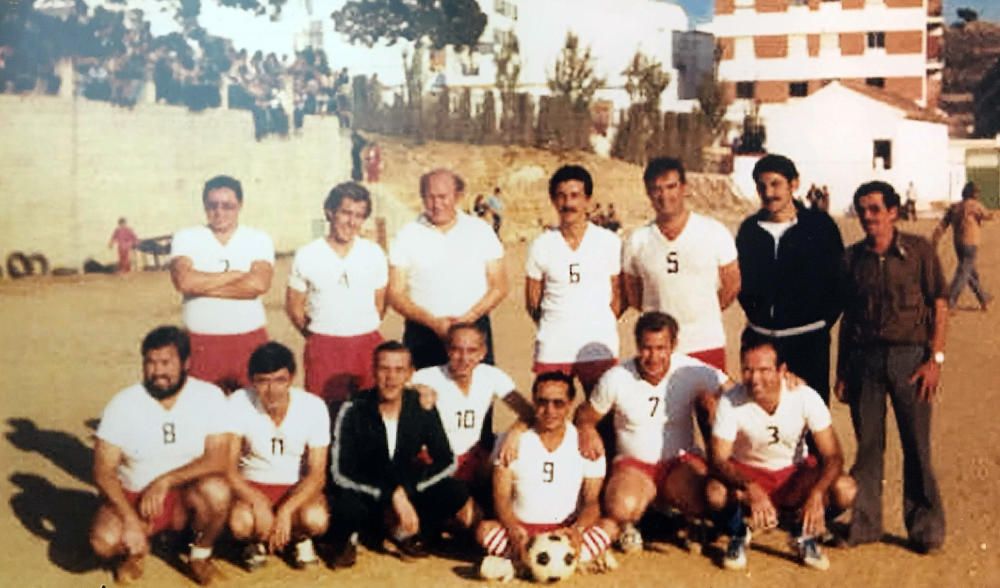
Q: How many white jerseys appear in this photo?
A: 11